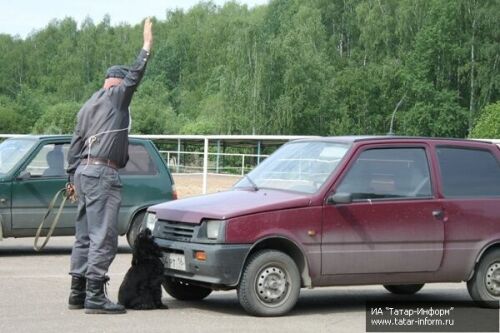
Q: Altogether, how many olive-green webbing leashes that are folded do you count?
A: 1